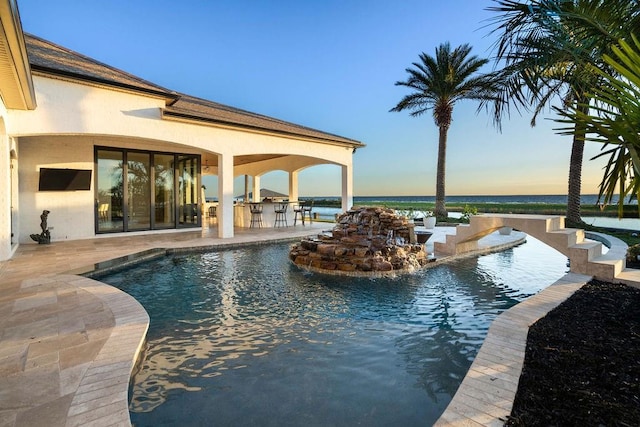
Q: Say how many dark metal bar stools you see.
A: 4